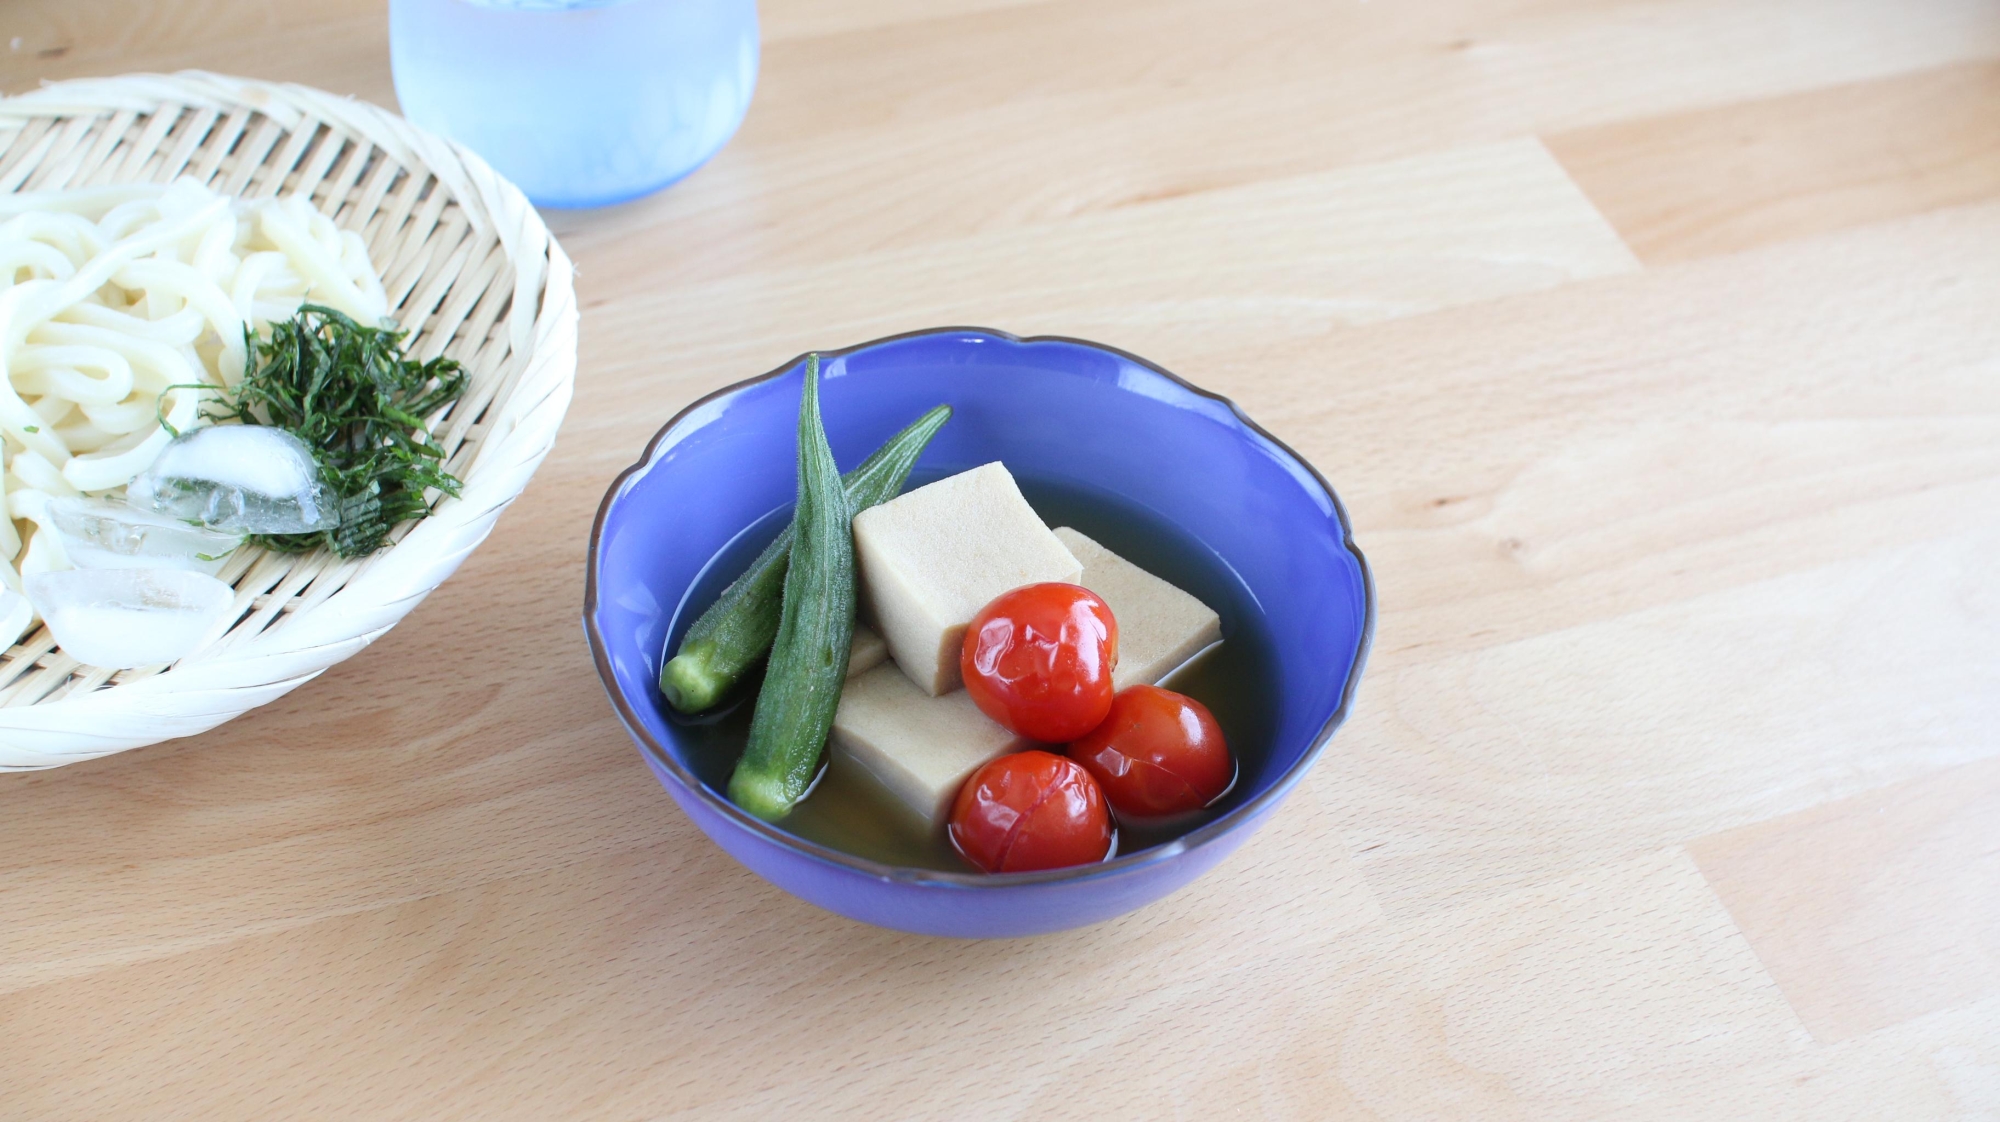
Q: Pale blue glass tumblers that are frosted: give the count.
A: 1